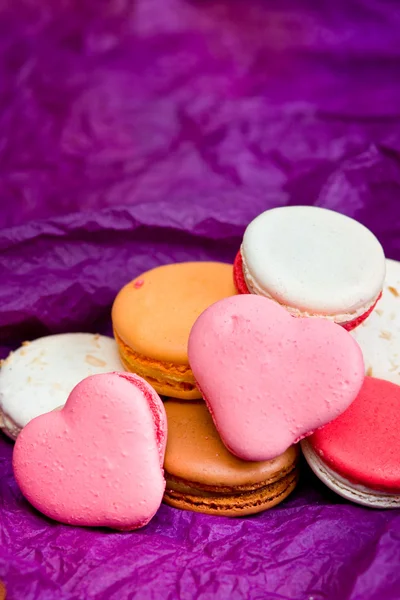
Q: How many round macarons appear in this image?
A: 6